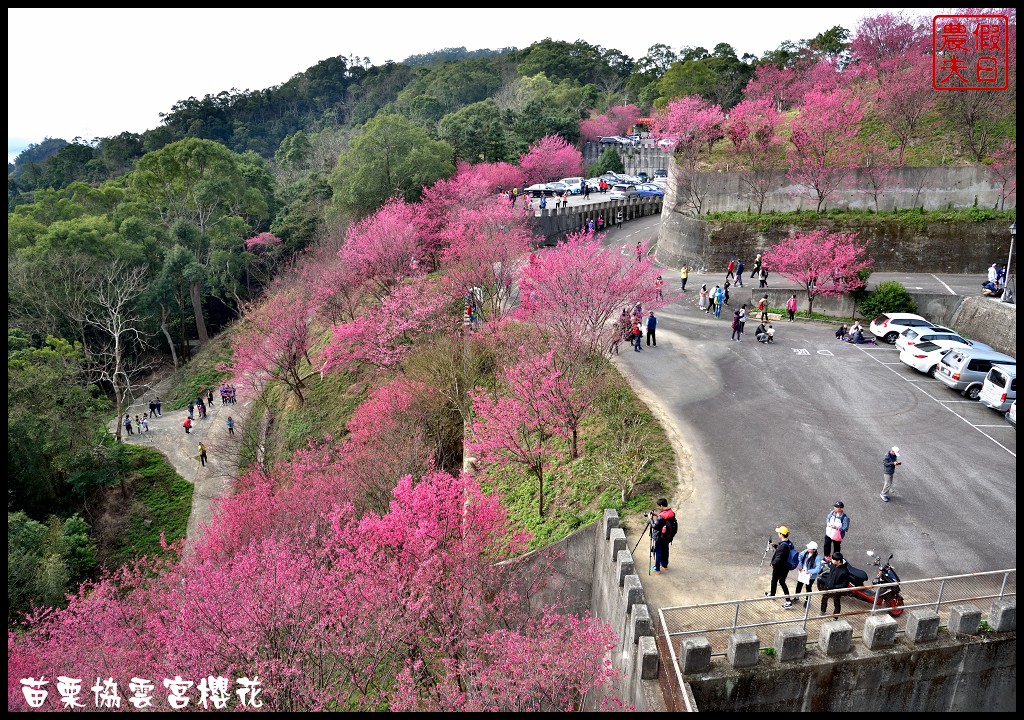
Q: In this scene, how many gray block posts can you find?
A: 14